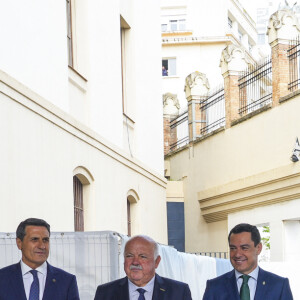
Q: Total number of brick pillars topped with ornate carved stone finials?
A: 4